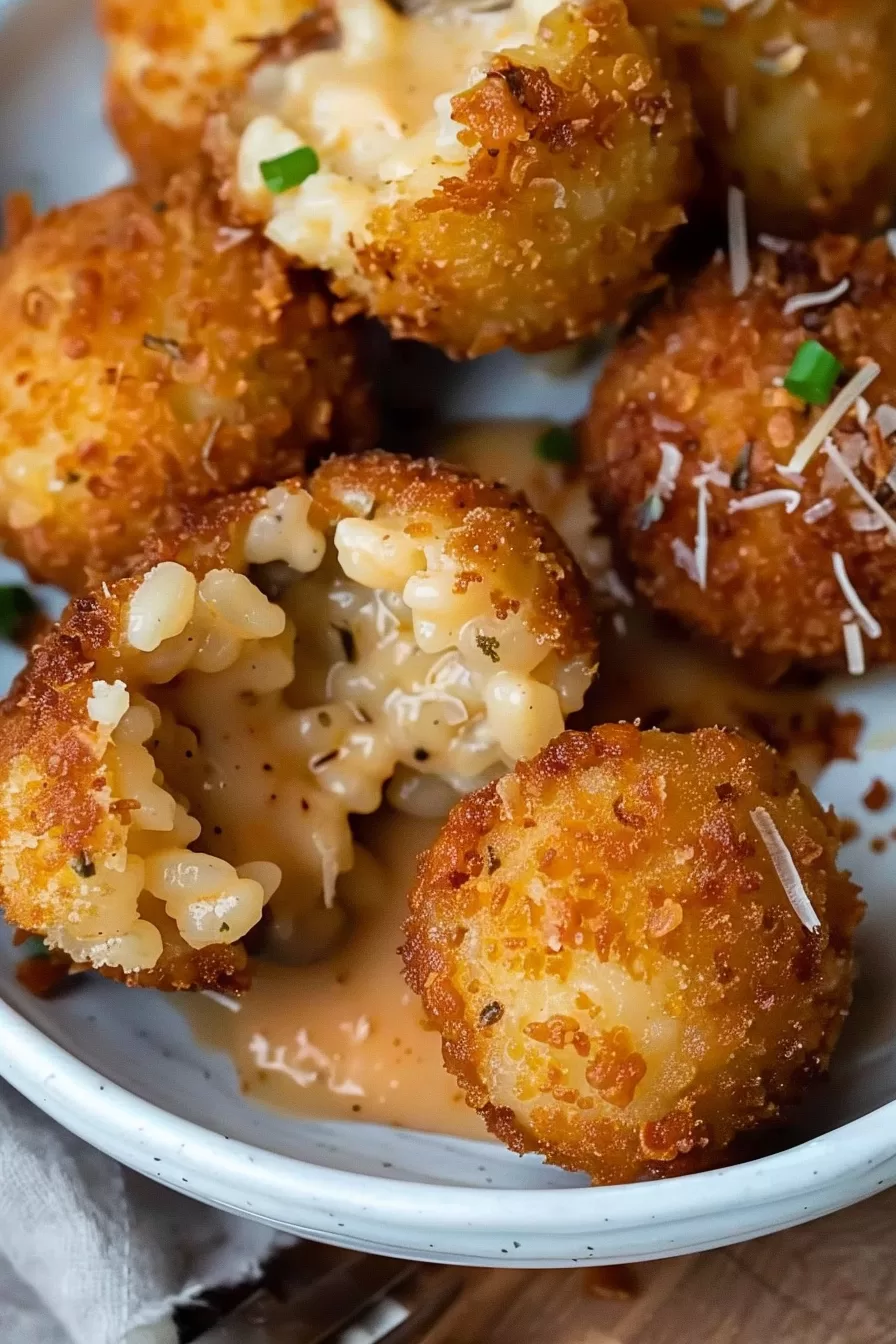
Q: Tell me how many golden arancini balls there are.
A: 7